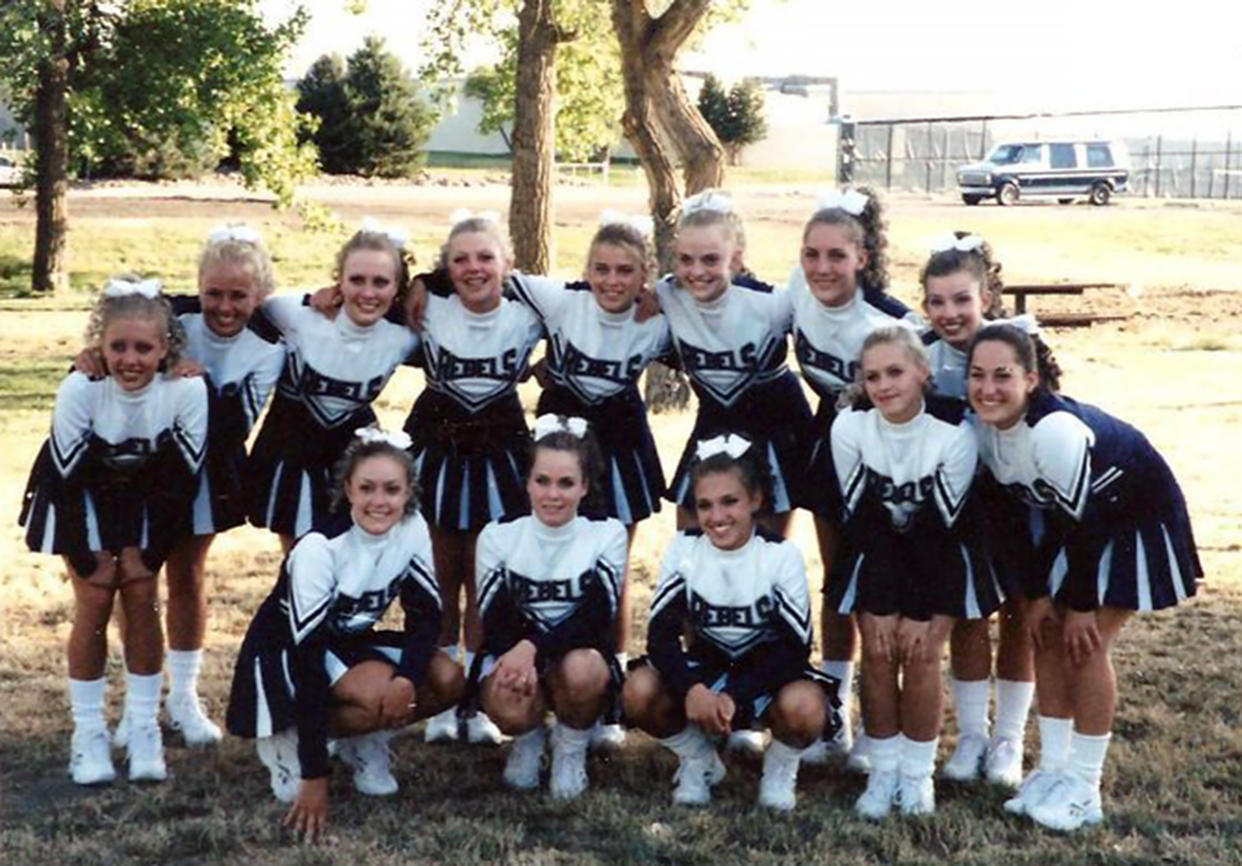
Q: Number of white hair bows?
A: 12